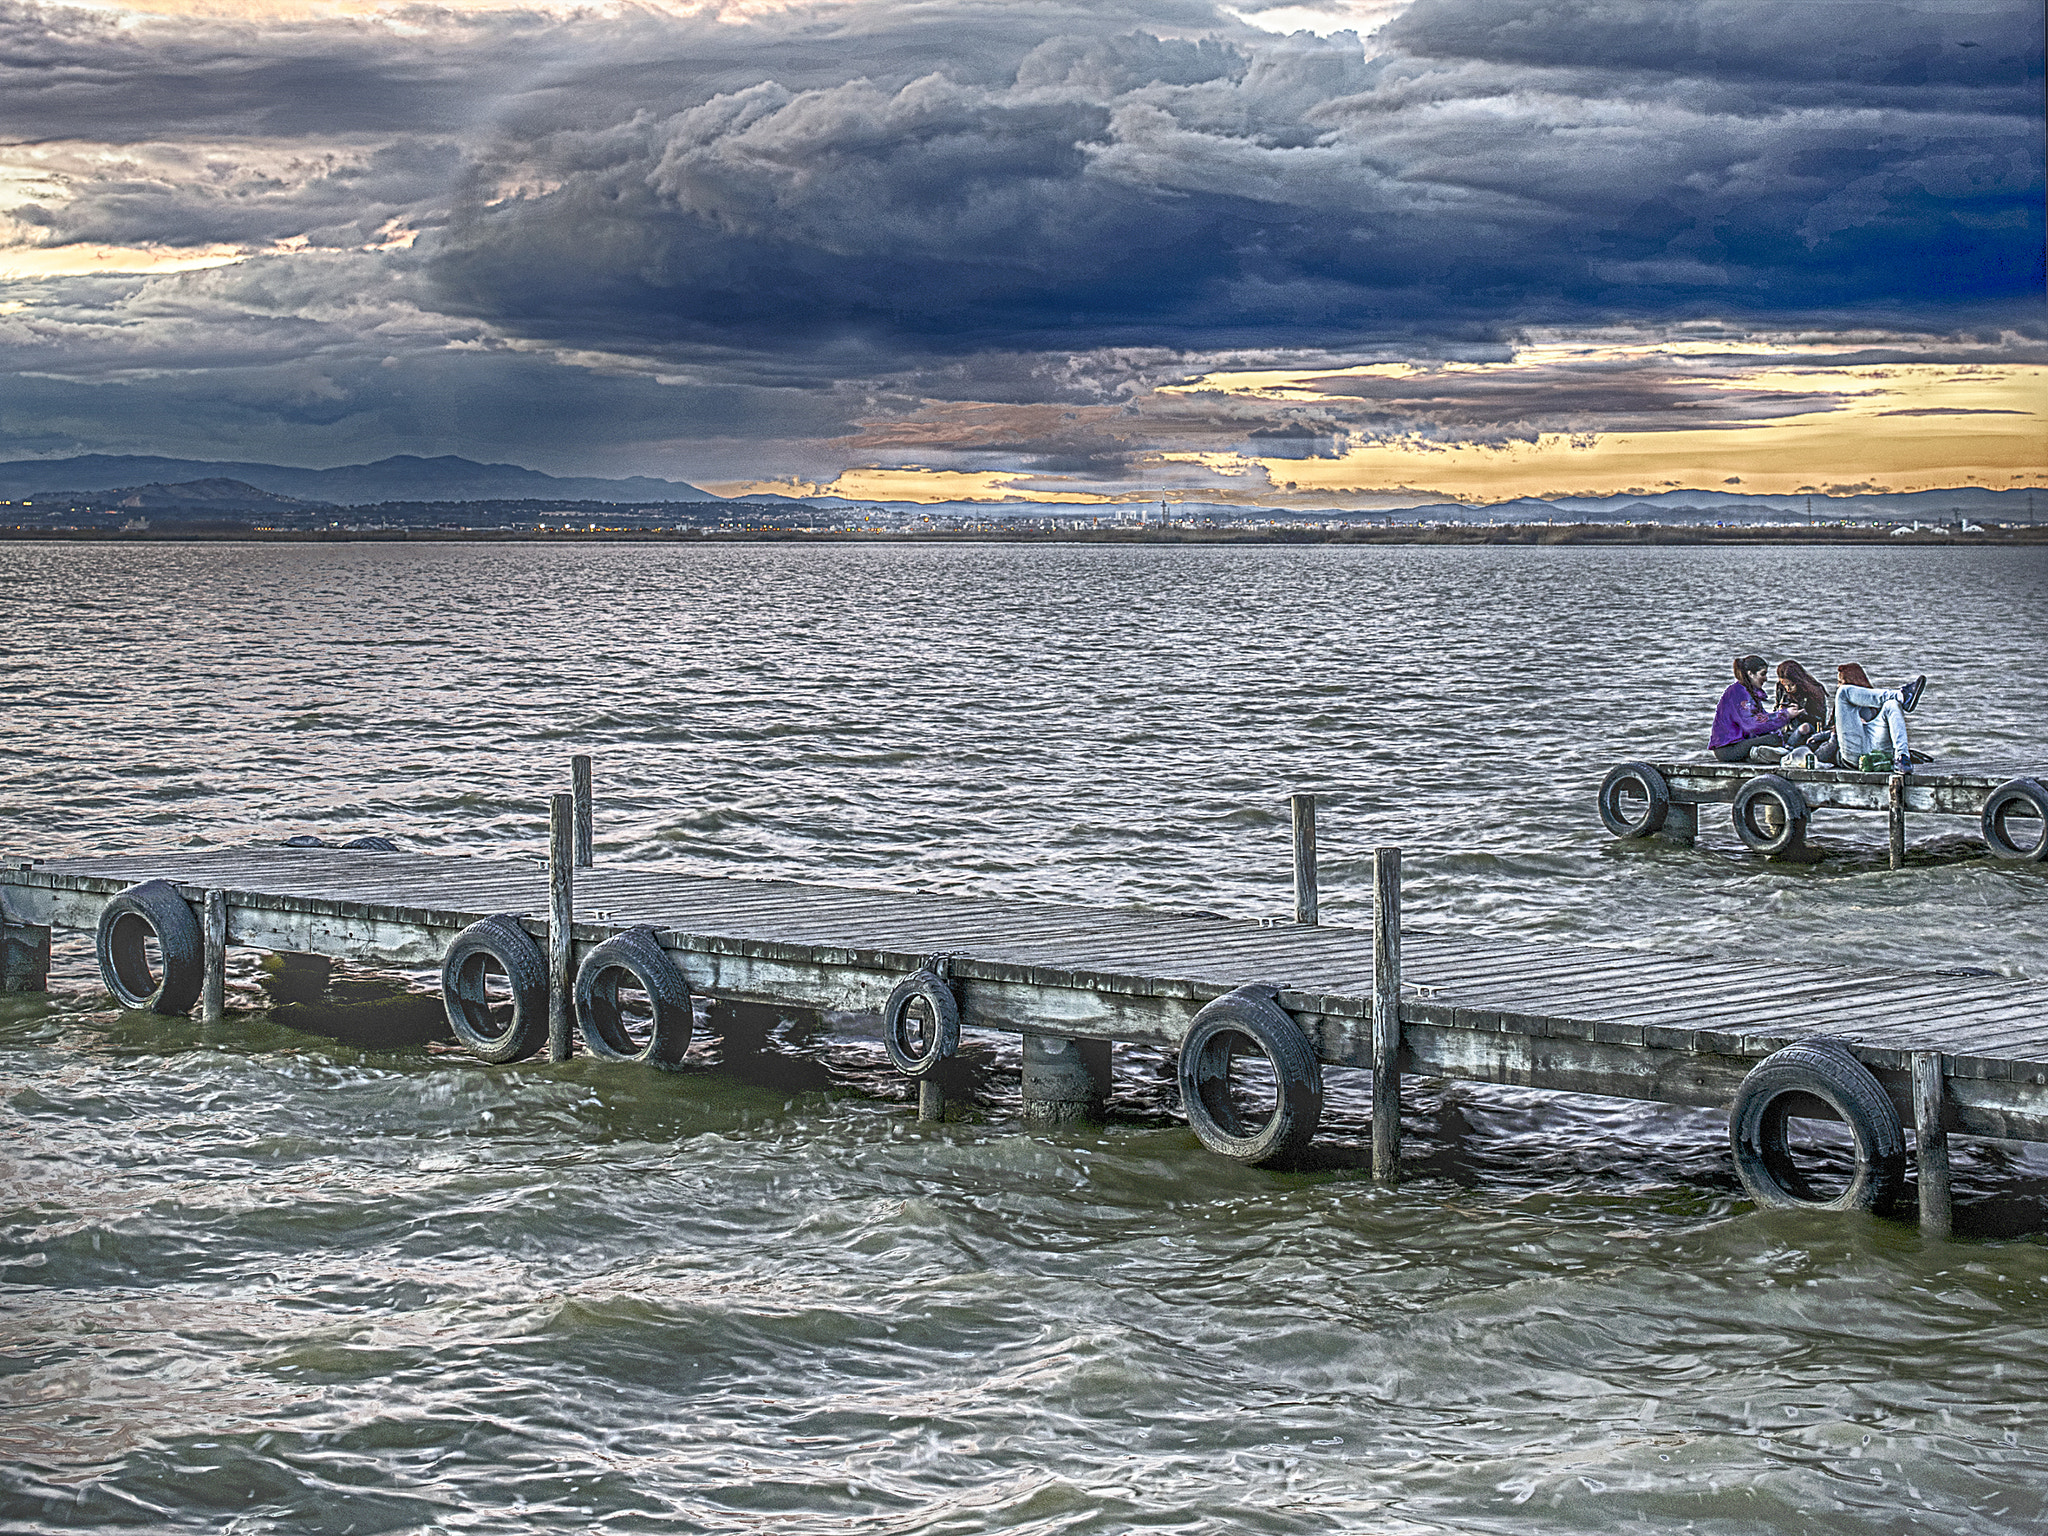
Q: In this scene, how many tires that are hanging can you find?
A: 9